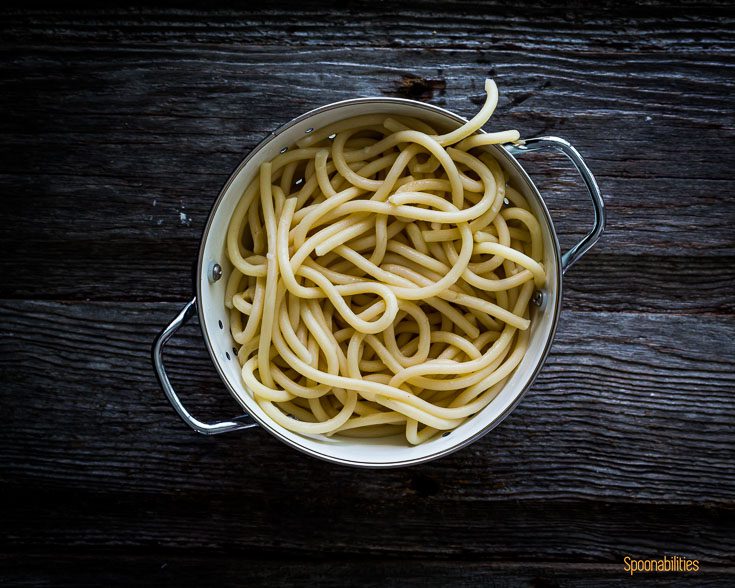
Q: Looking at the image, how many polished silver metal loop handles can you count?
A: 2